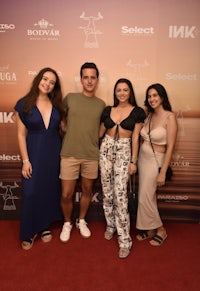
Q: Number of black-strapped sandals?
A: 4